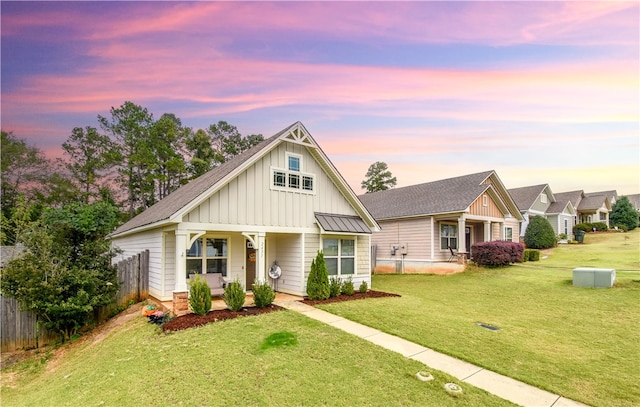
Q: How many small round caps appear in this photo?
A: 2